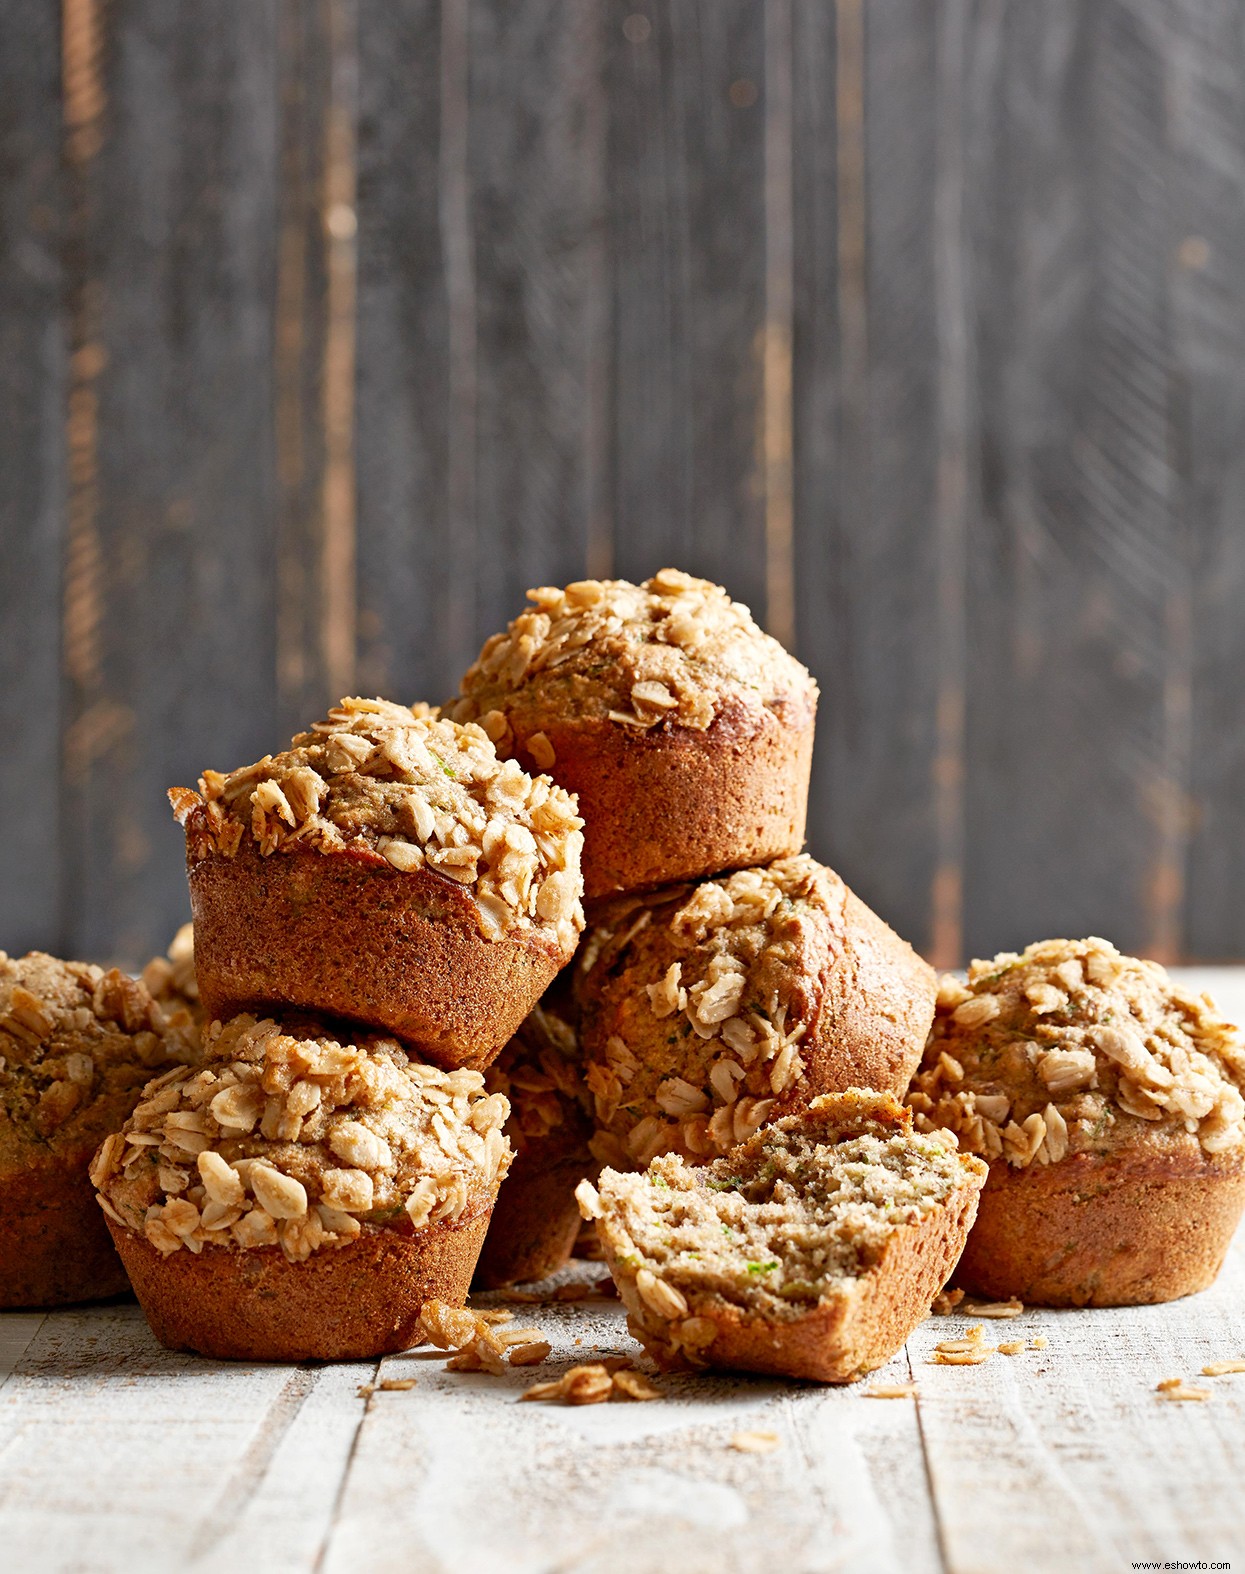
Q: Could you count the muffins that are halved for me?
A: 1